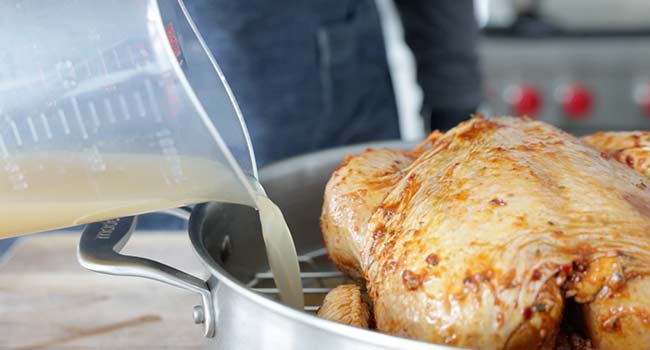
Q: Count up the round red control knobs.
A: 3